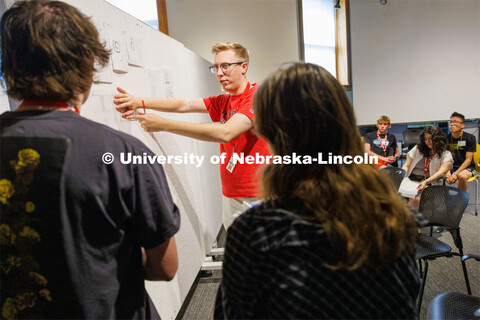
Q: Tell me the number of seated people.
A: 3